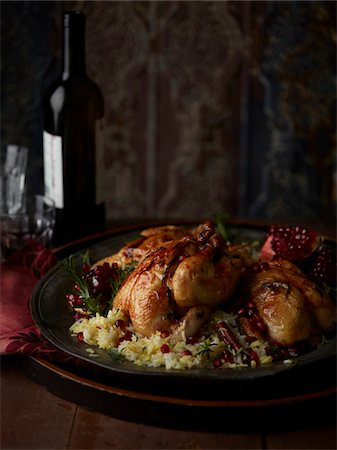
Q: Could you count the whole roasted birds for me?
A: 3